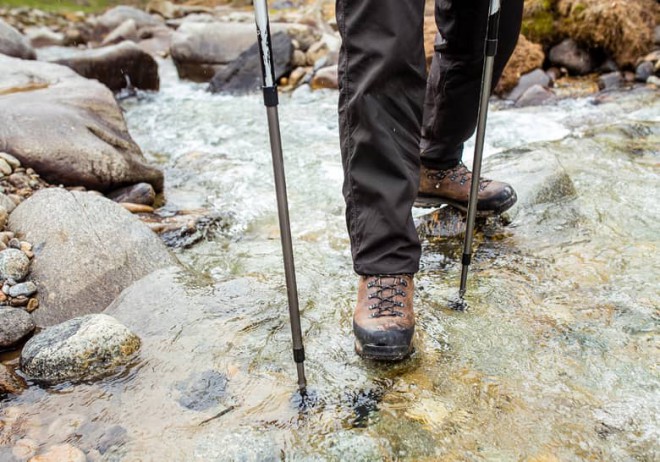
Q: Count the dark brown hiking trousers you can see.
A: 1